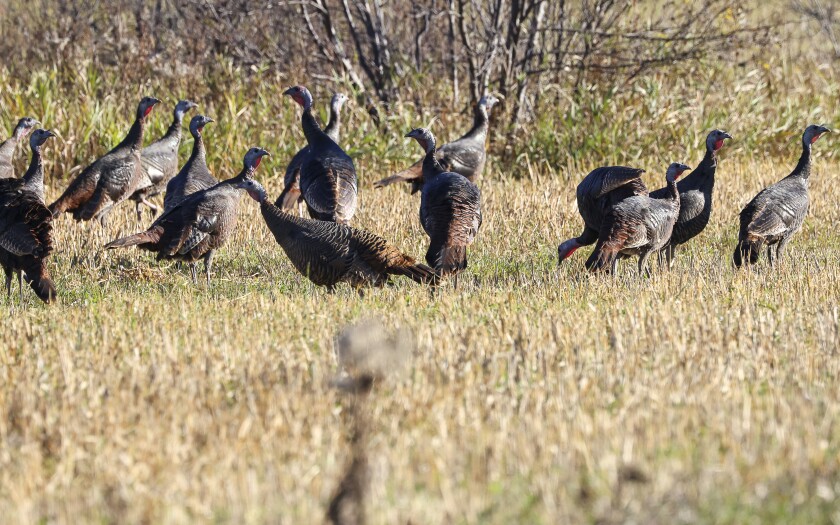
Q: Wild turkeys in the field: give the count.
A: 15